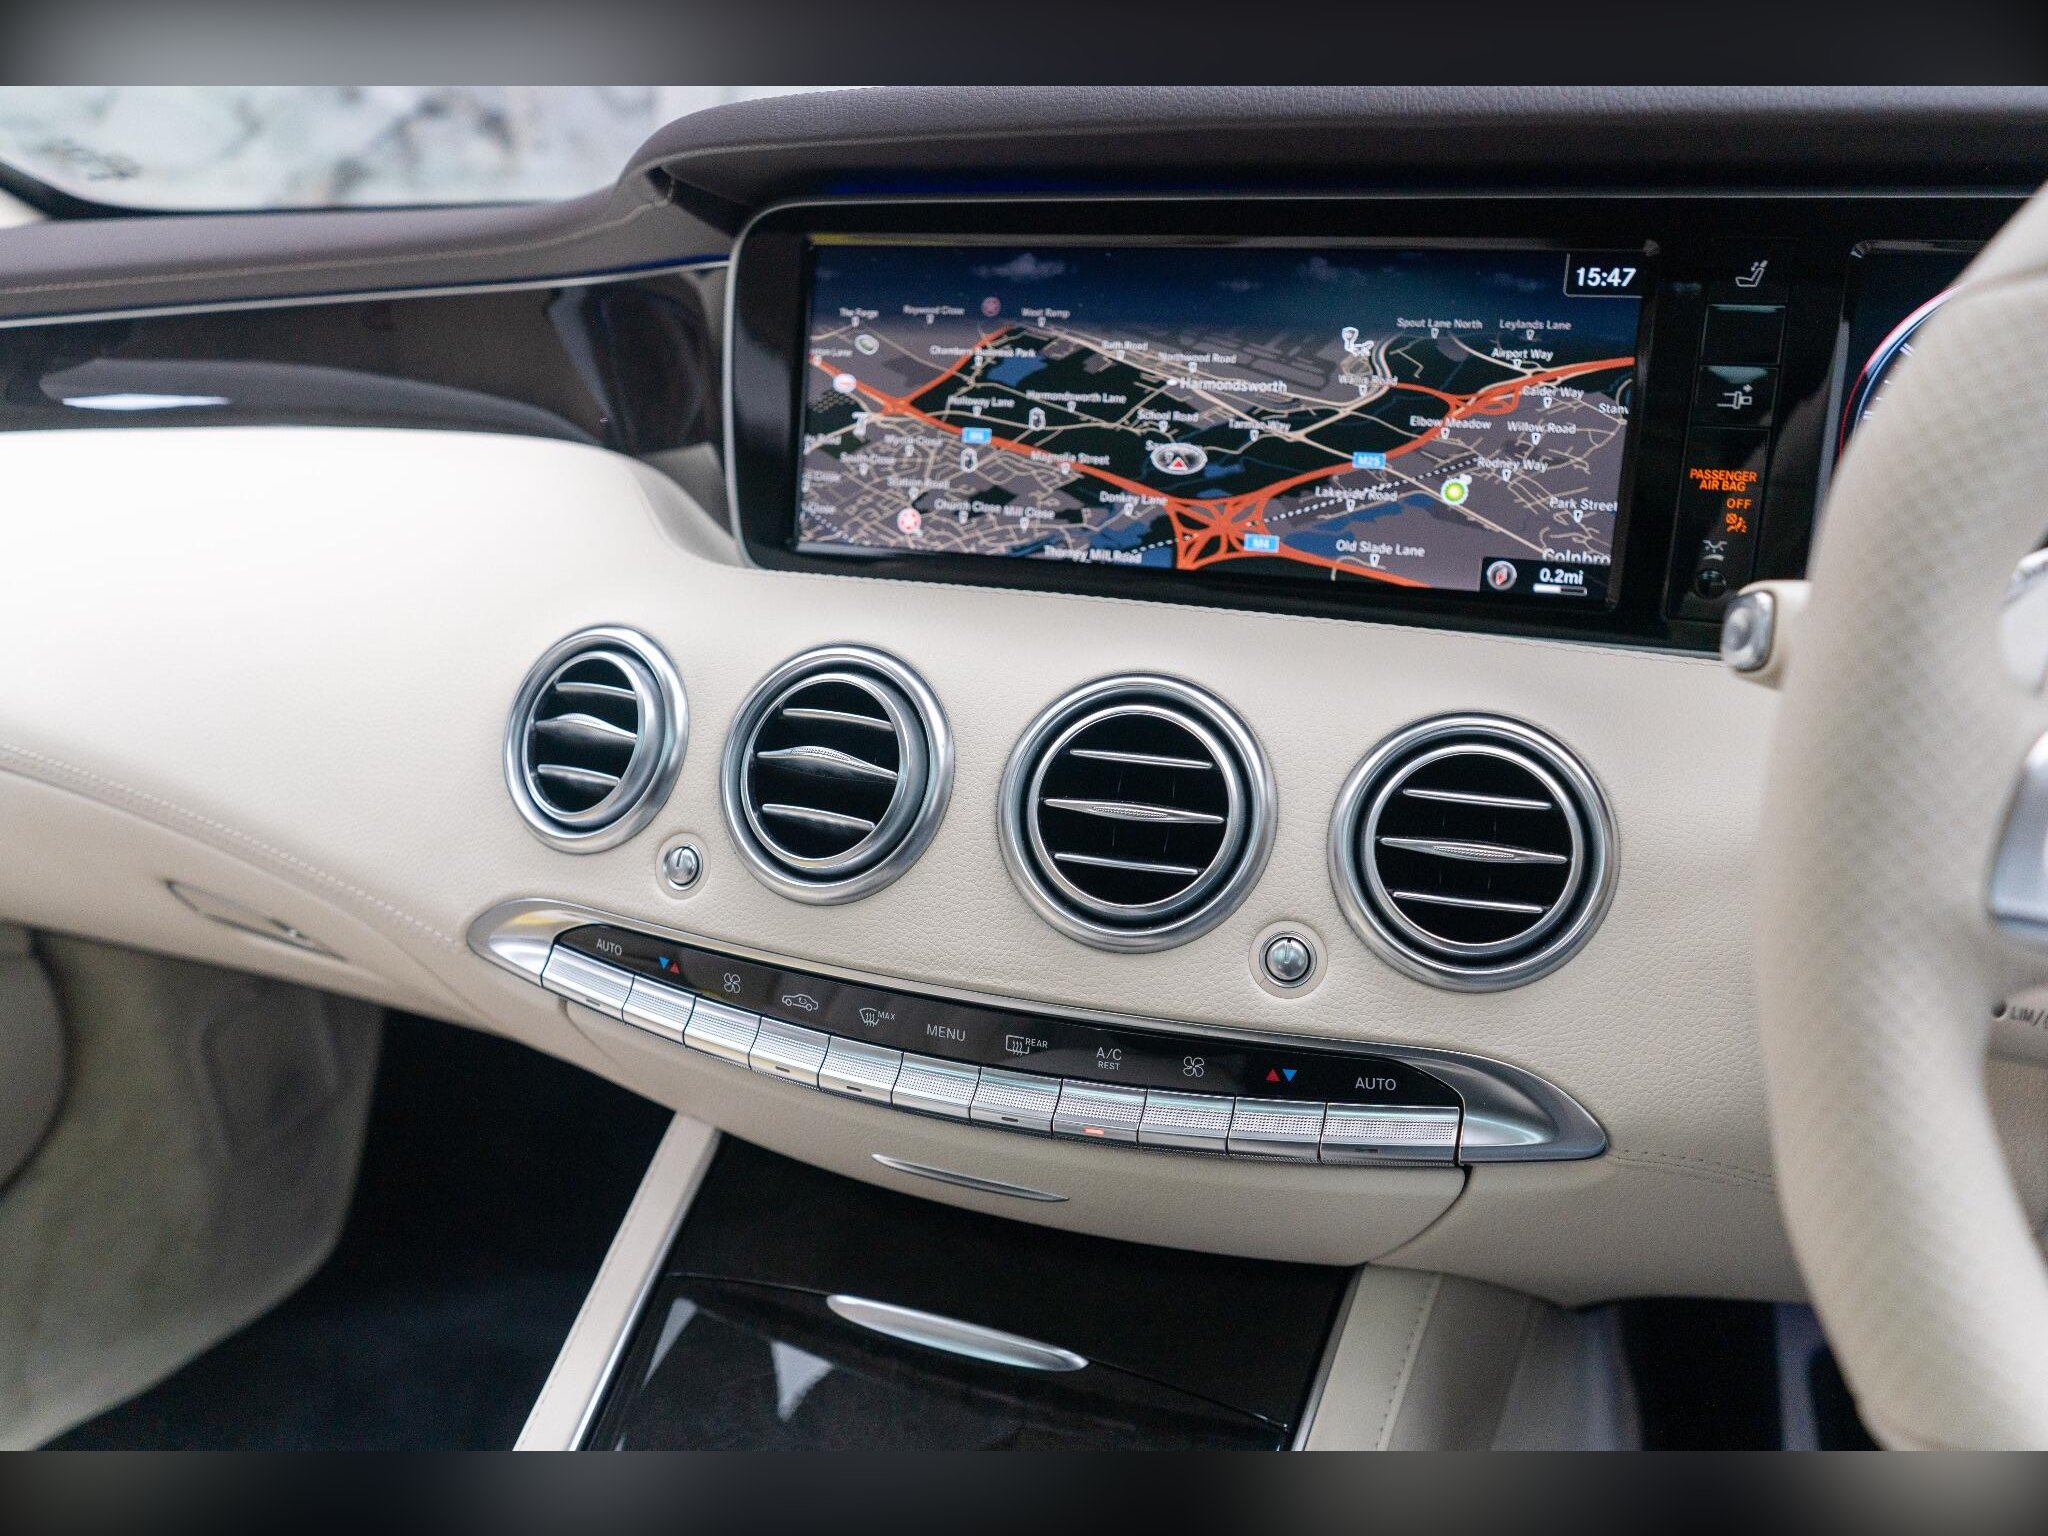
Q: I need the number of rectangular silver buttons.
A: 11